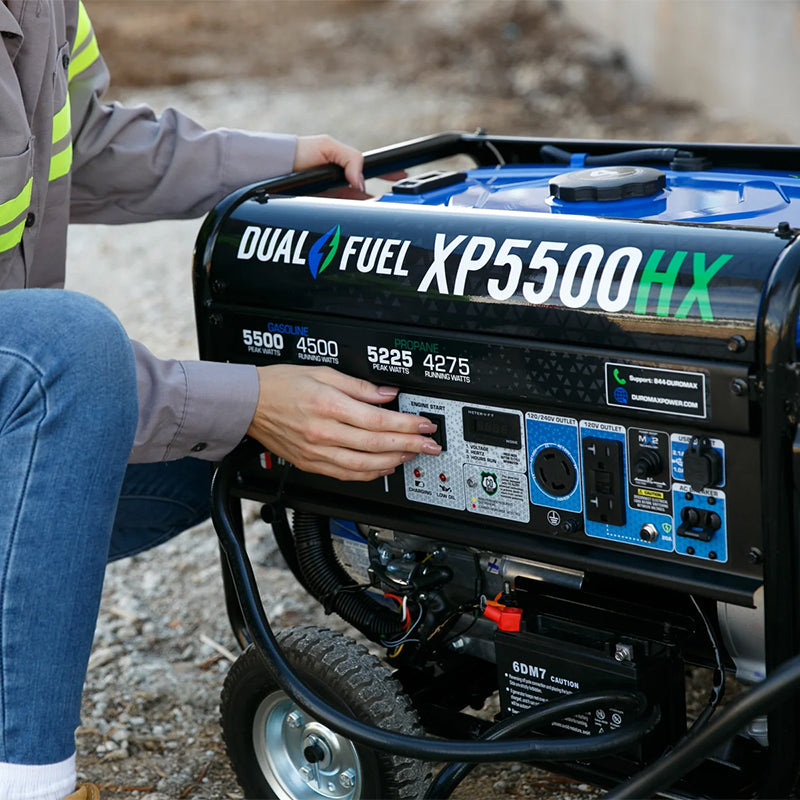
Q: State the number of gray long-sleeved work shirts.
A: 1